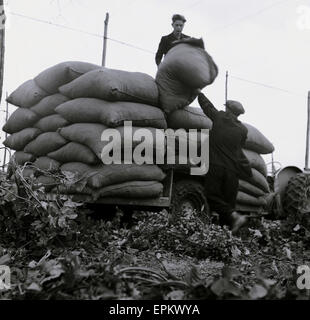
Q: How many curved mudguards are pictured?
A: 1